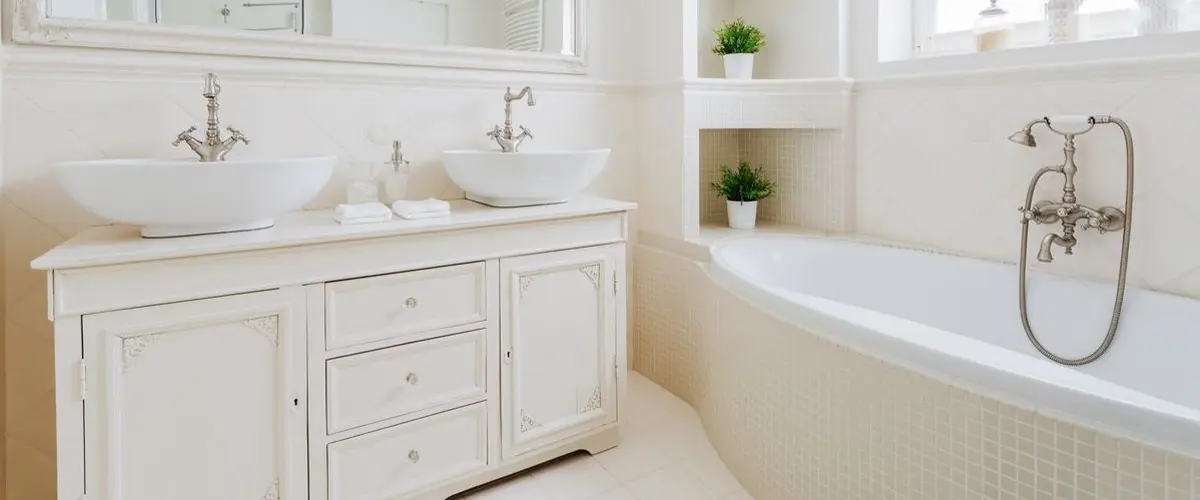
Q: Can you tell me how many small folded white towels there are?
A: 2